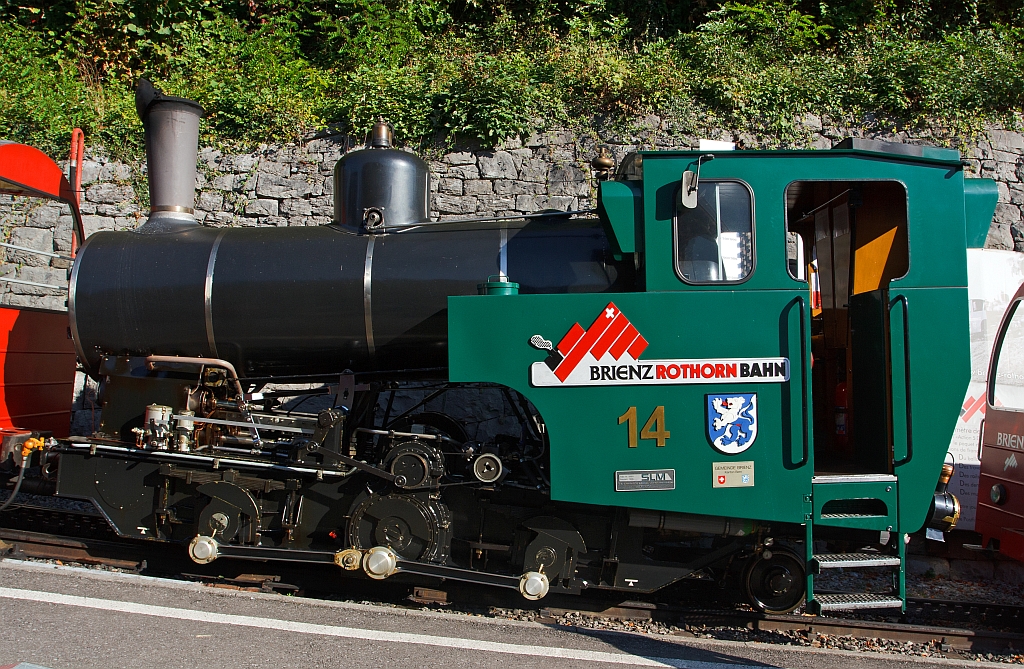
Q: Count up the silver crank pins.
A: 3